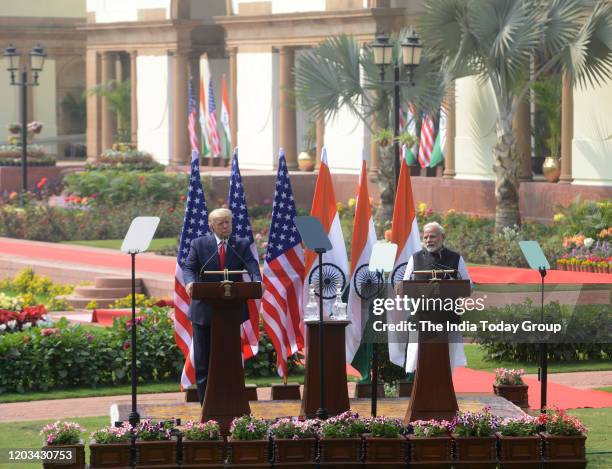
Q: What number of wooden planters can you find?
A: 13